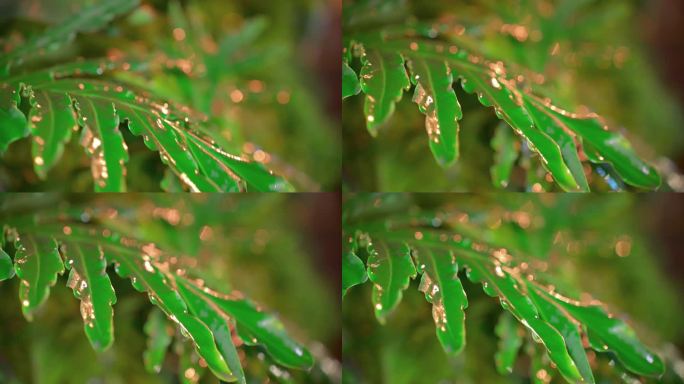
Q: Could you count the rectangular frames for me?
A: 4